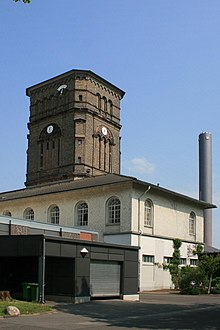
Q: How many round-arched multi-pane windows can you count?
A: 7